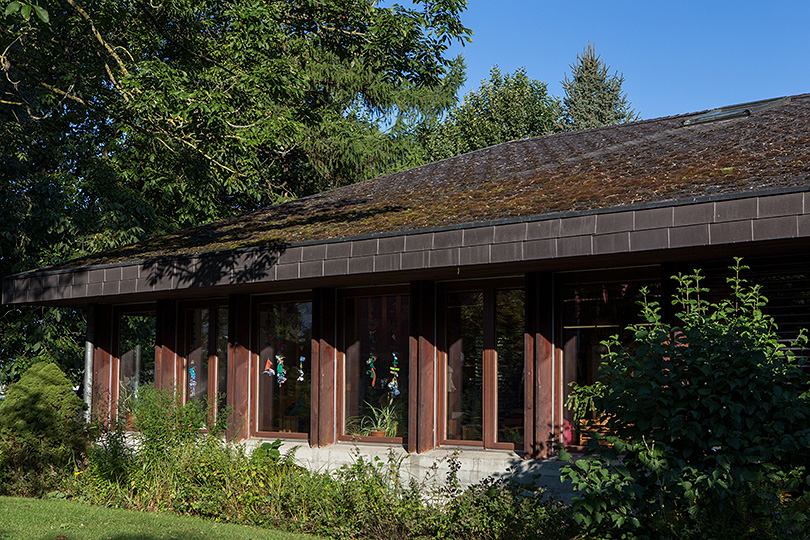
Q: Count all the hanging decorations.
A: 6